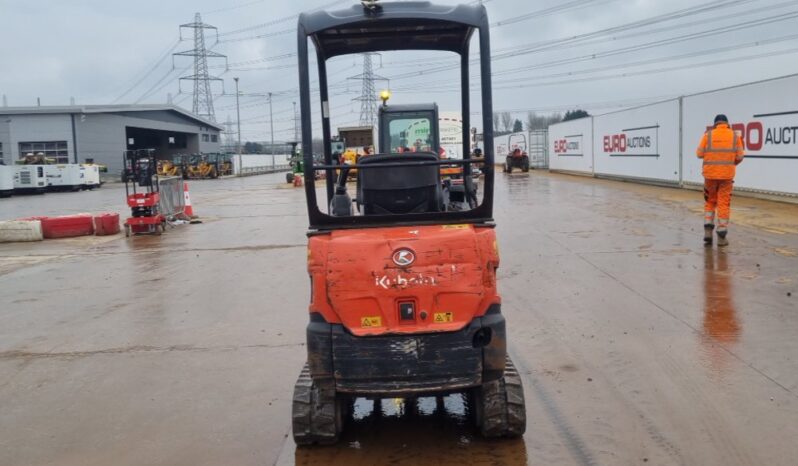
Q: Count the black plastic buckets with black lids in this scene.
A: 0